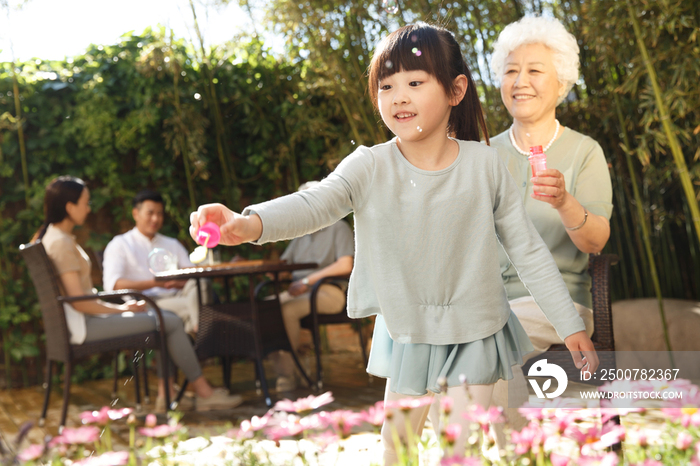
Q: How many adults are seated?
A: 4